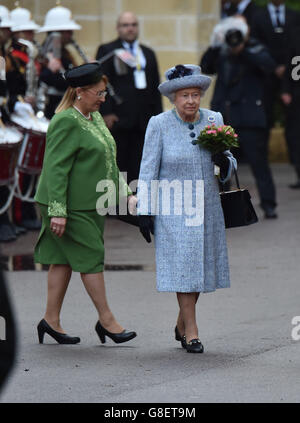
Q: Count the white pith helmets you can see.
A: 3